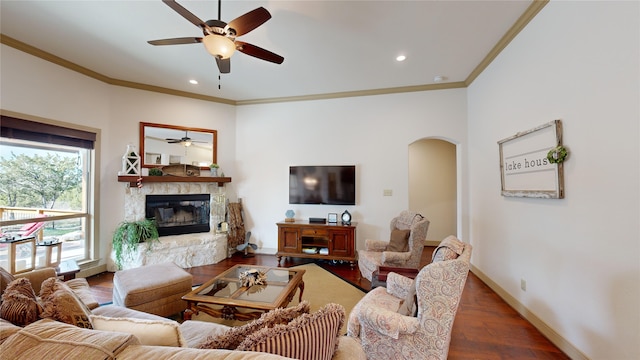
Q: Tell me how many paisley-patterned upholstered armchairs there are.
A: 2